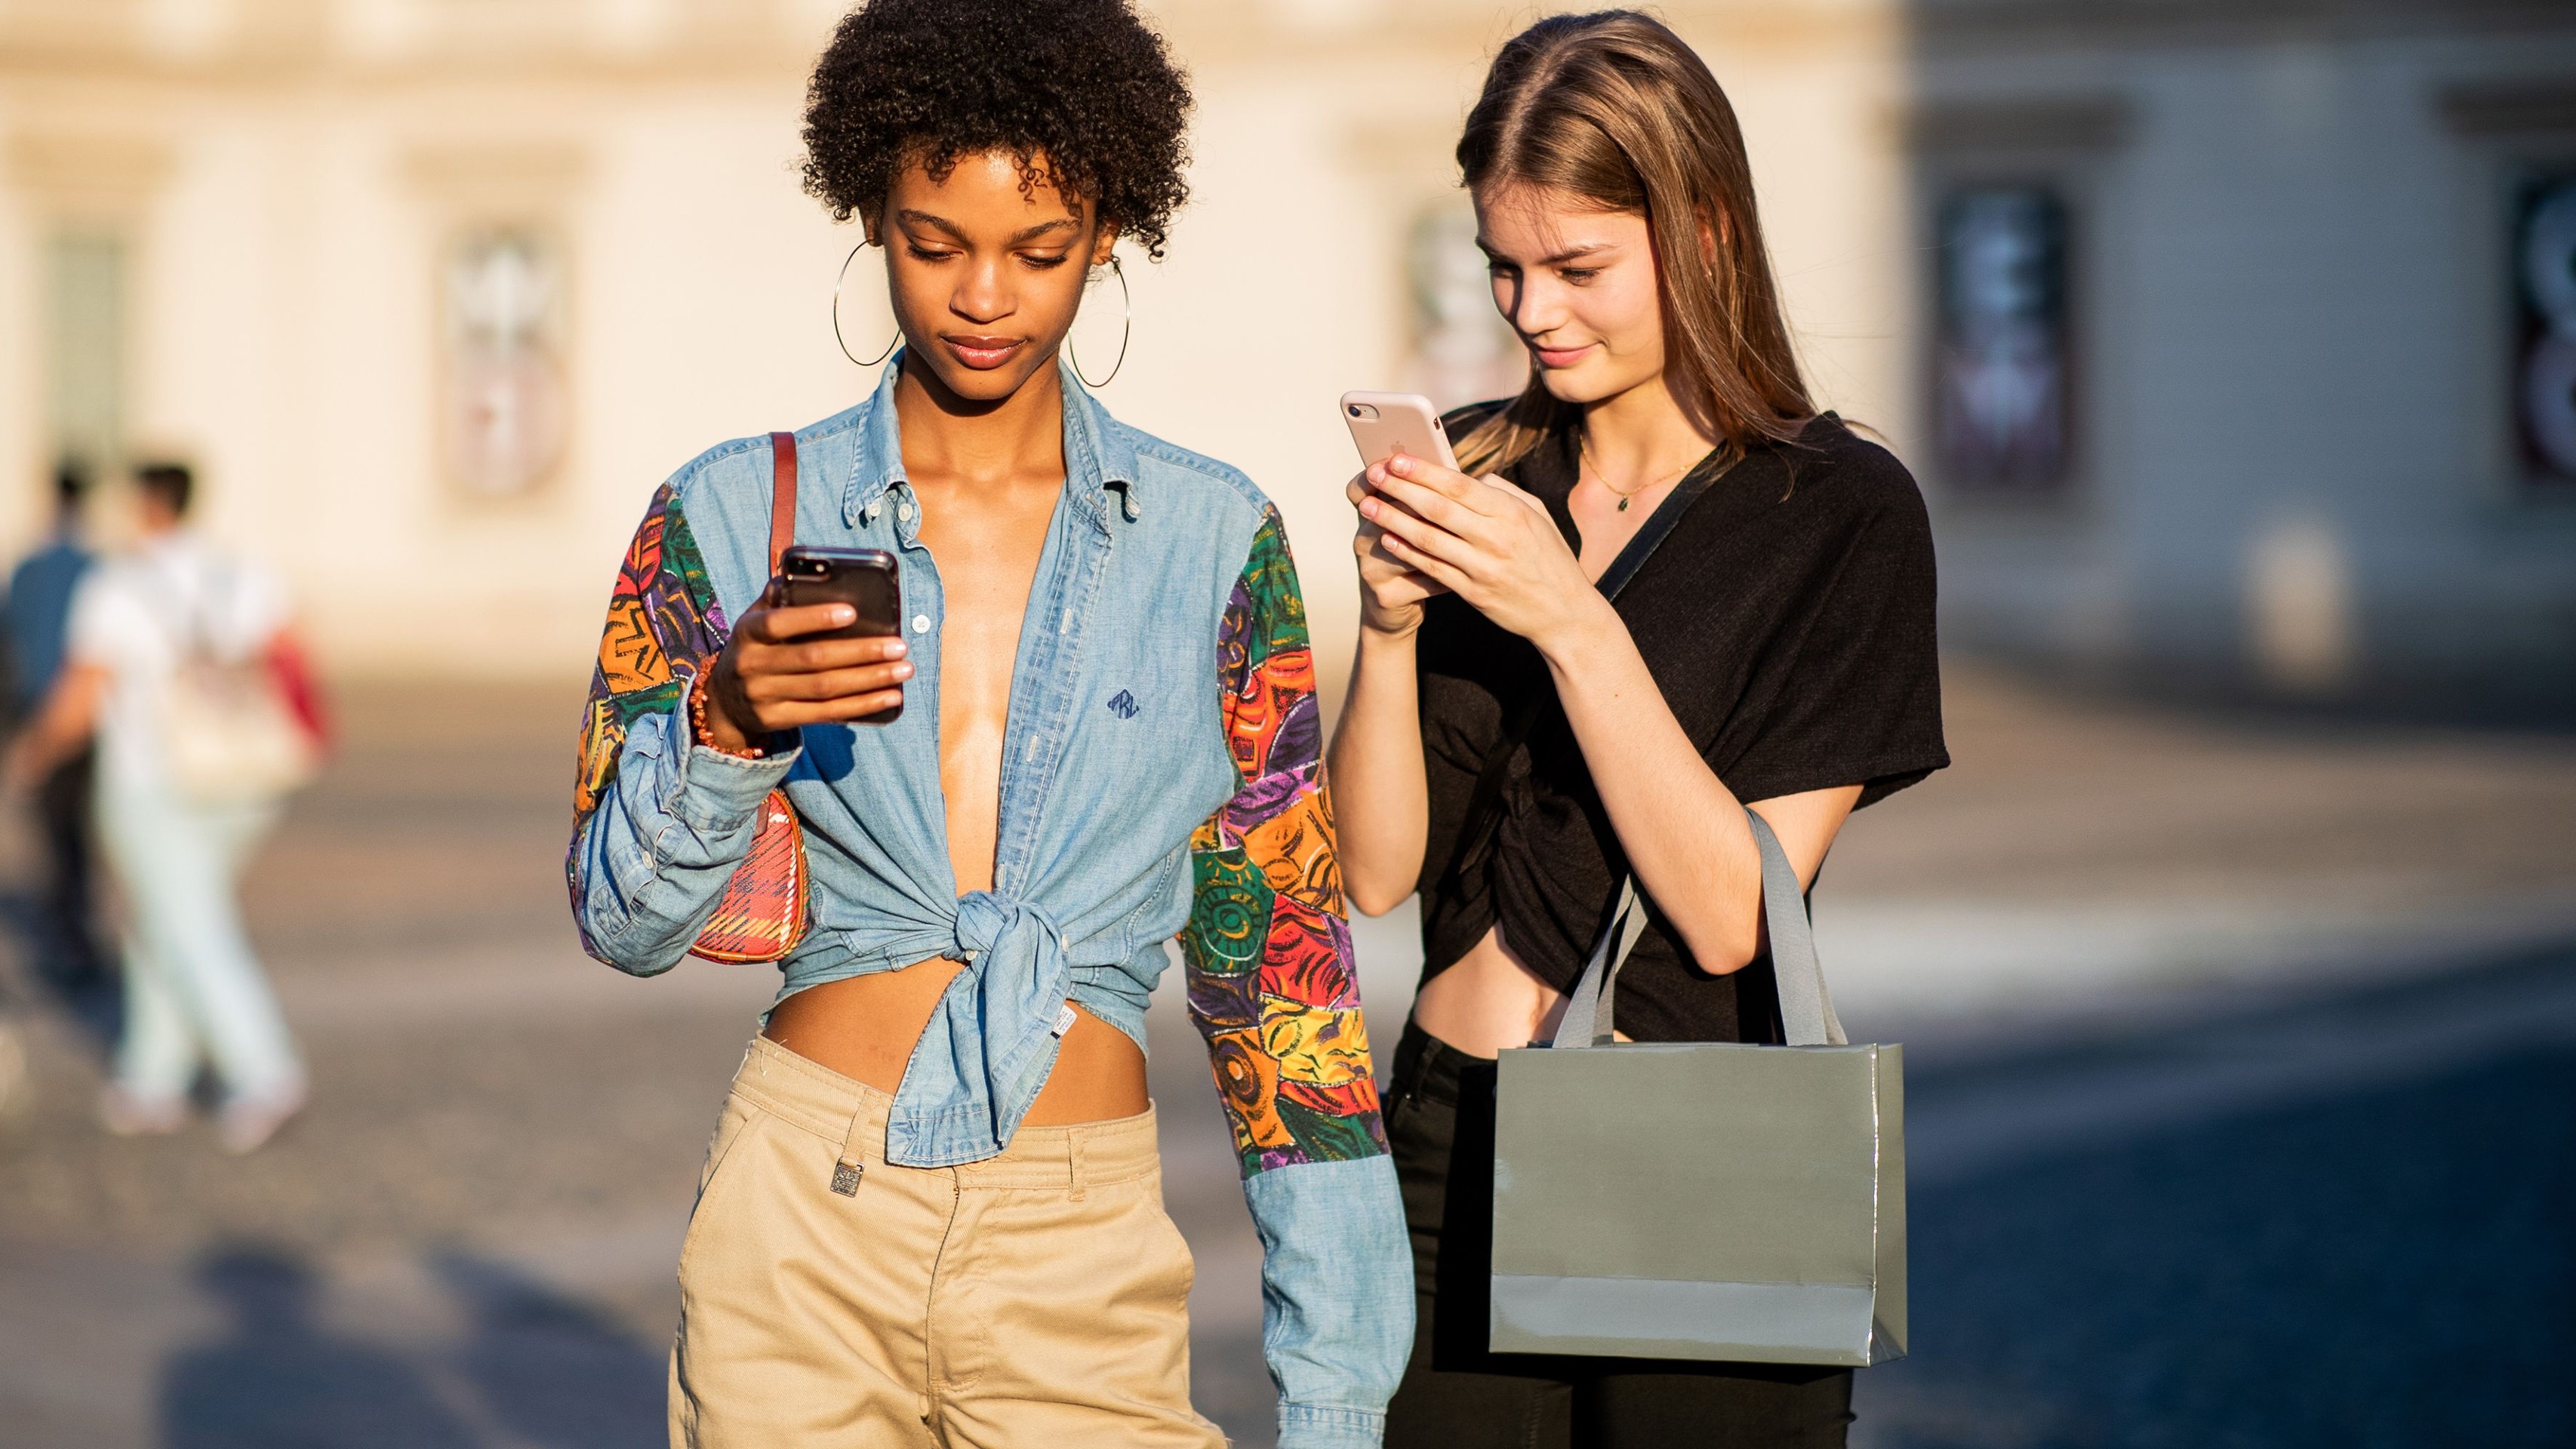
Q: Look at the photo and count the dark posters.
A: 2